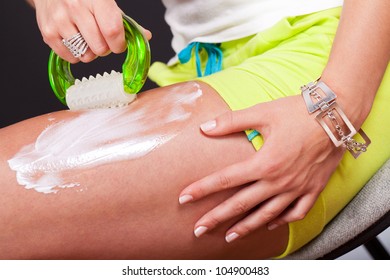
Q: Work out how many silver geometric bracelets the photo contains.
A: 1